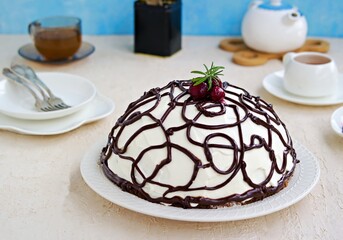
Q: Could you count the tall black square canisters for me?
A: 1